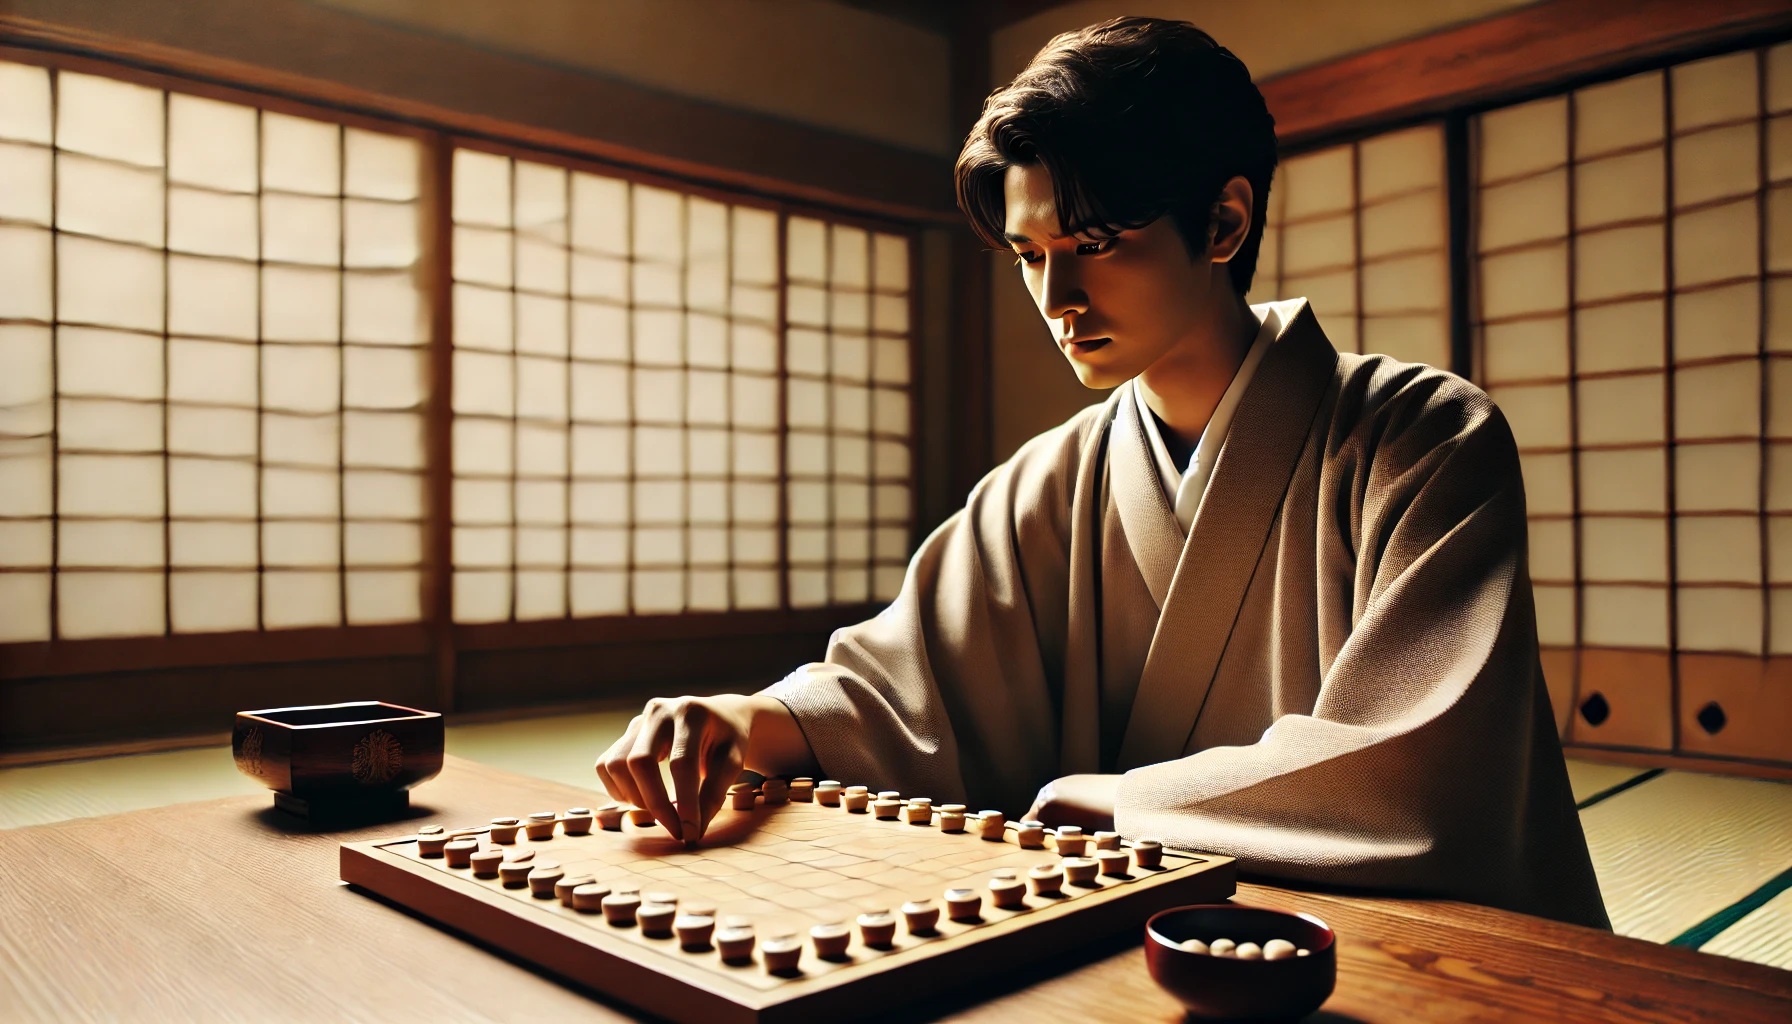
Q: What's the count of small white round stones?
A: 5